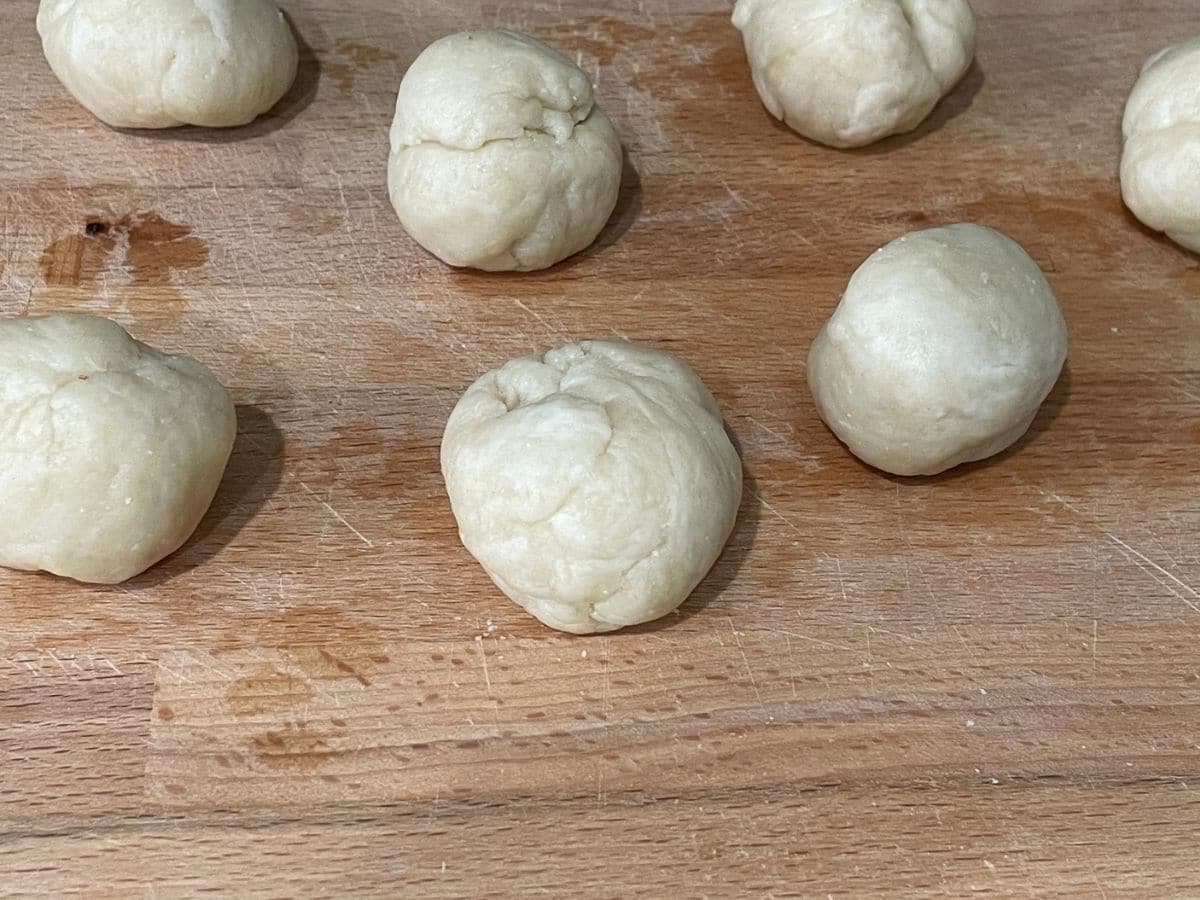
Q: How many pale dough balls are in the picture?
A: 7